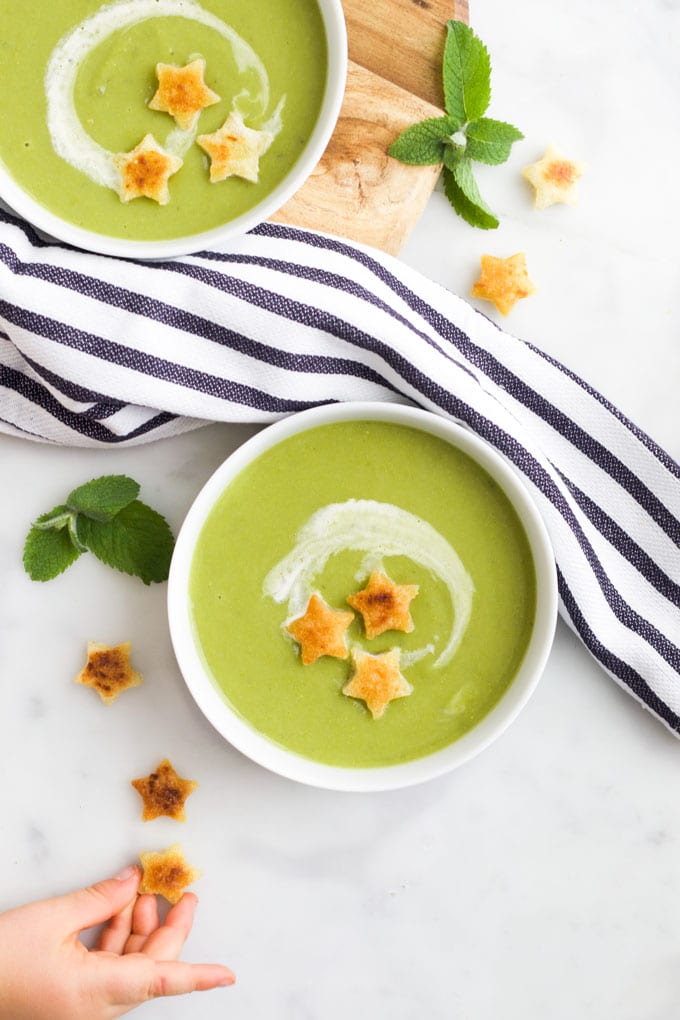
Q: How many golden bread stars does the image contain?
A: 11